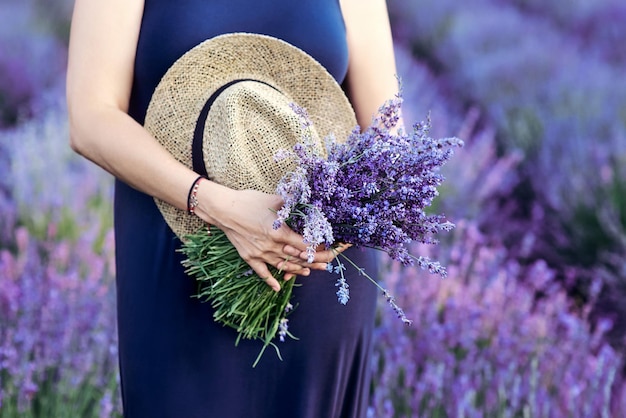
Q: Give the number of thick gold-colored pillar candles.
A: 0